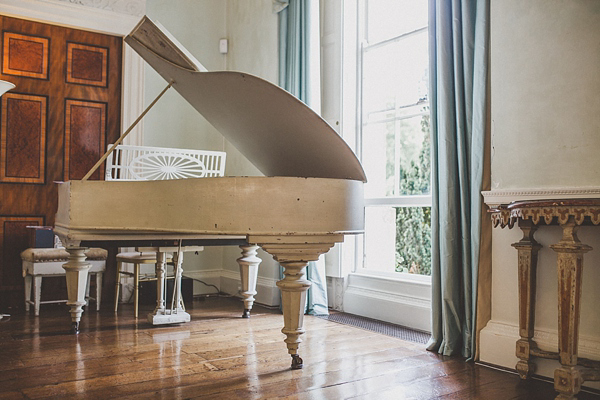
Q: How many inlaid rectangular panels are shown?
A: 5